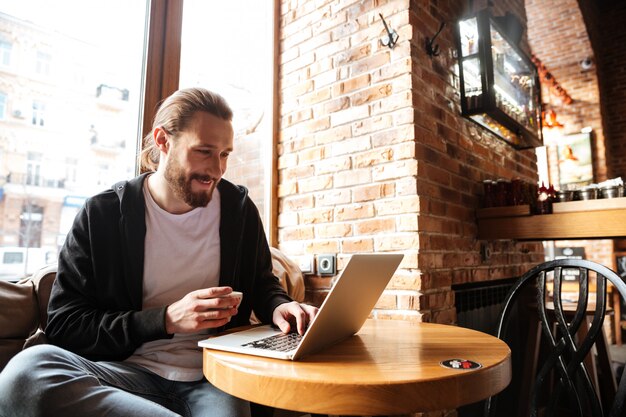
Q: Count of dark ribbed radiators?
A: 1